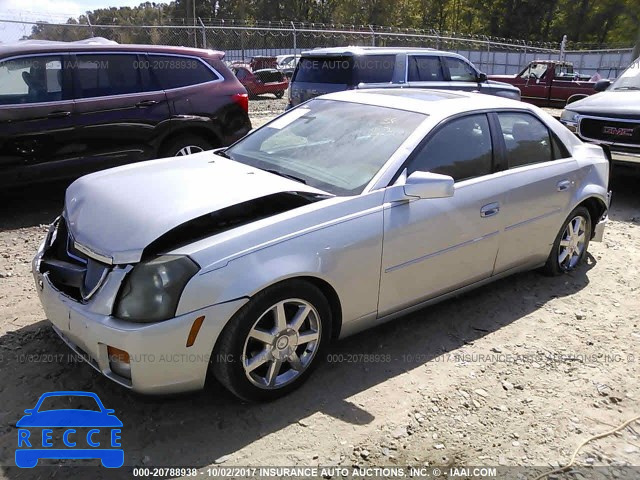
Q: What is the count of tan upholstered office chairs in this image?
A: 0